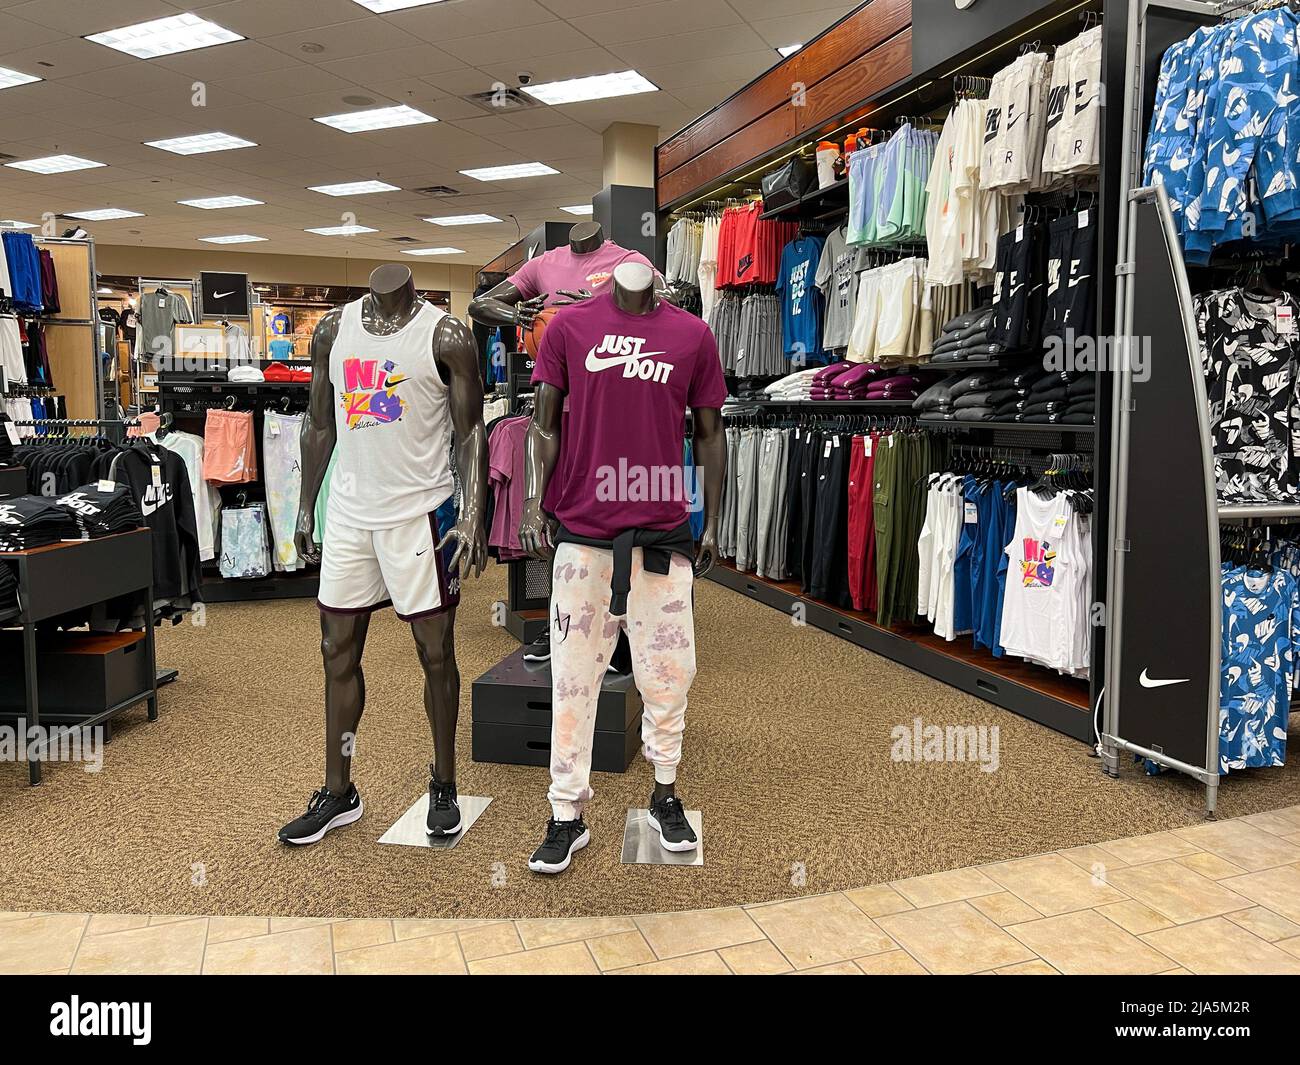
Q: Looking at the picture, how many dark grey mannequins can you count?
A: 3